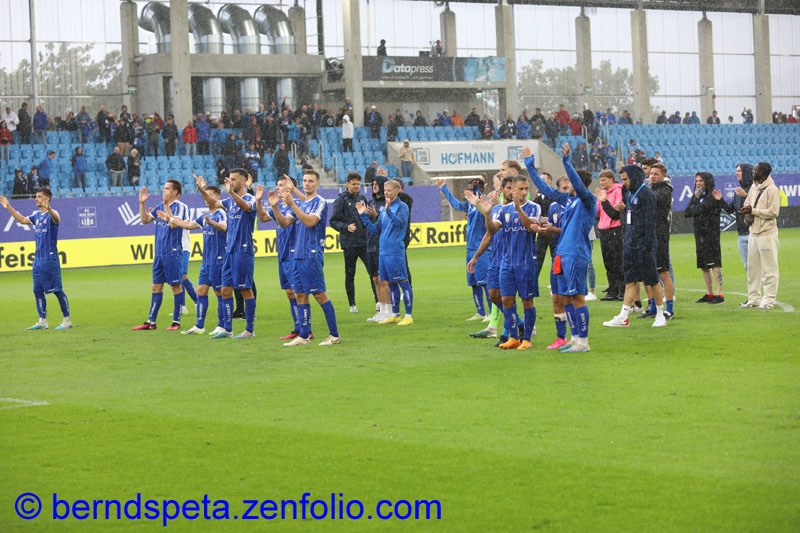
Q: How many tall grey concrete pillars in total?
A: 10